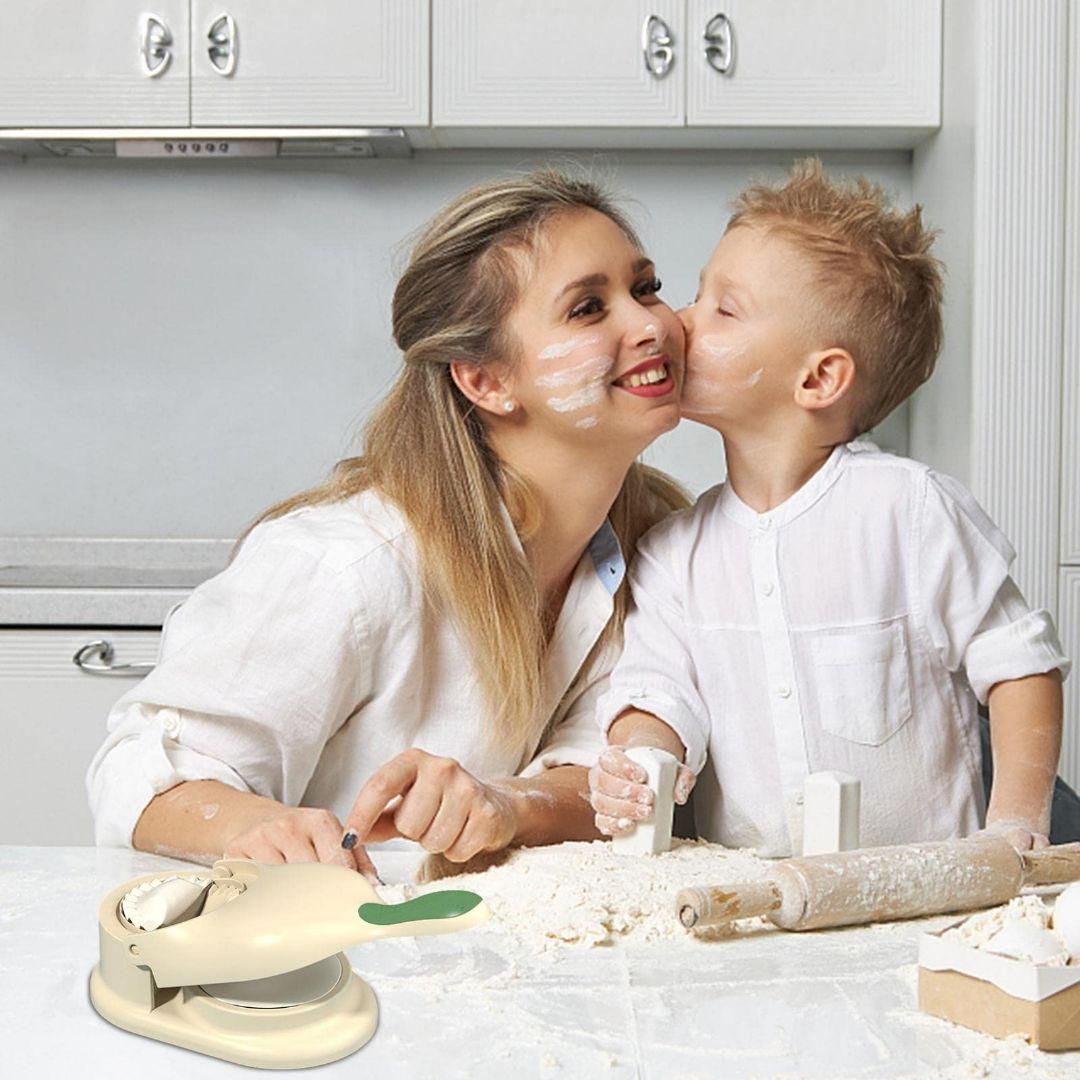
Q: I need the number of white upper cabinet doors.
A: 4